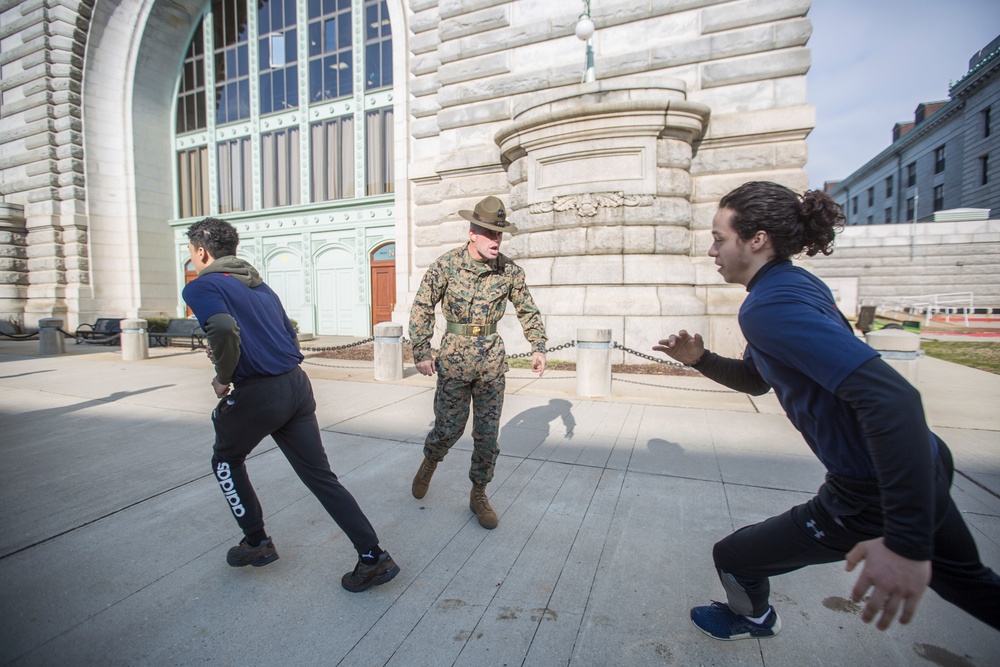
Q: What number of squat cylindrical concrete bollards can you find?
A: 5